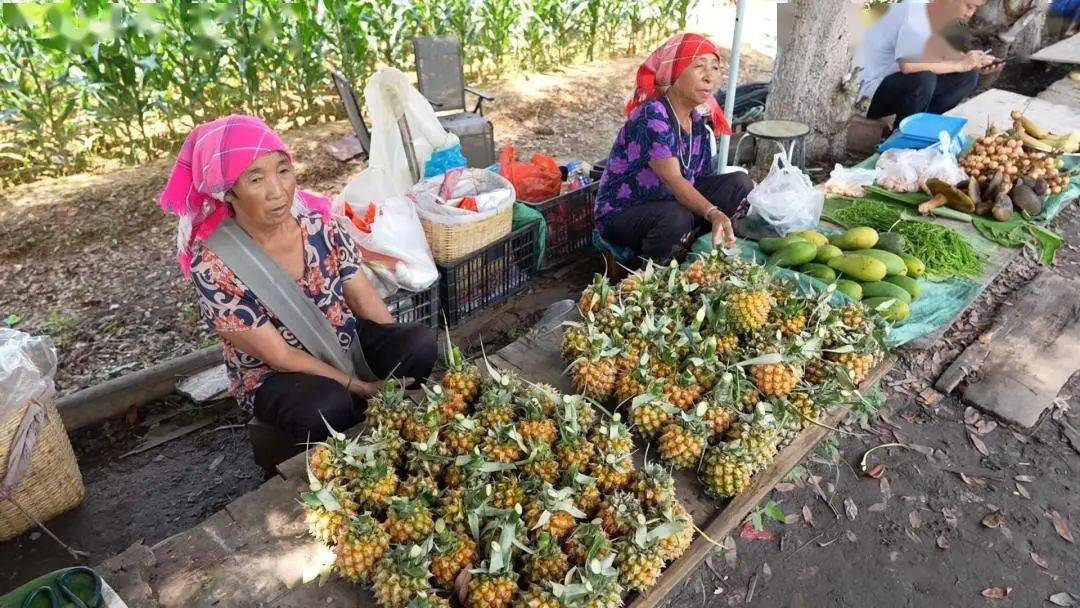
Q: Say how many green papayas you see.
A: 14